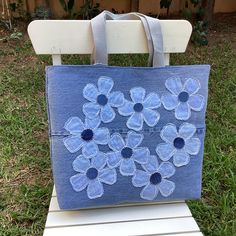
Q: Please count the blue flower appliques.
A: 8